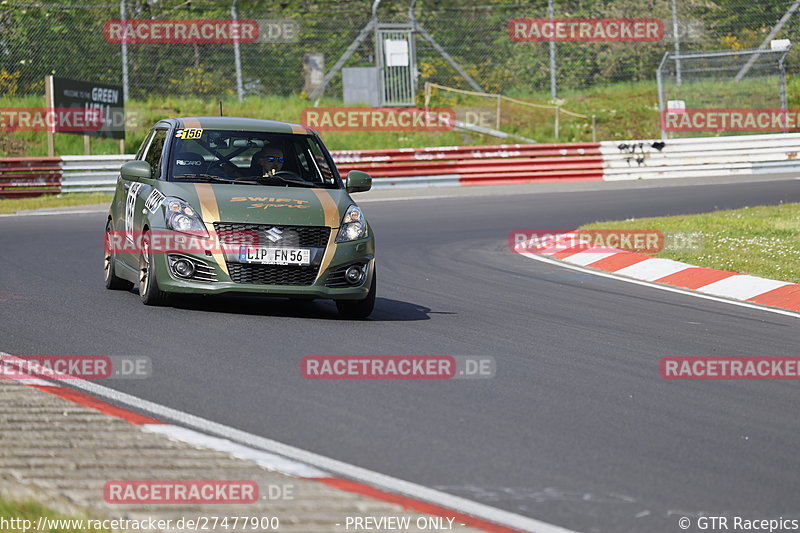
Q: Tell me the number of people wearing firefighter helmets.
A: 0